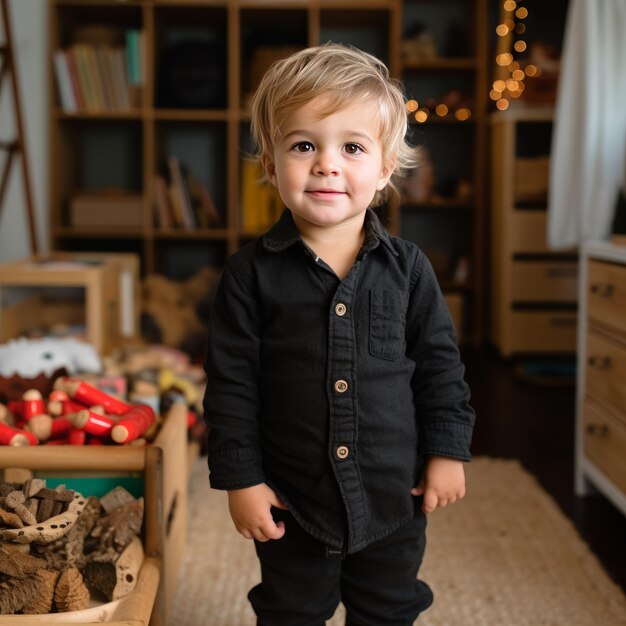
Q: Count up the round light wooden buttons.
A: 3